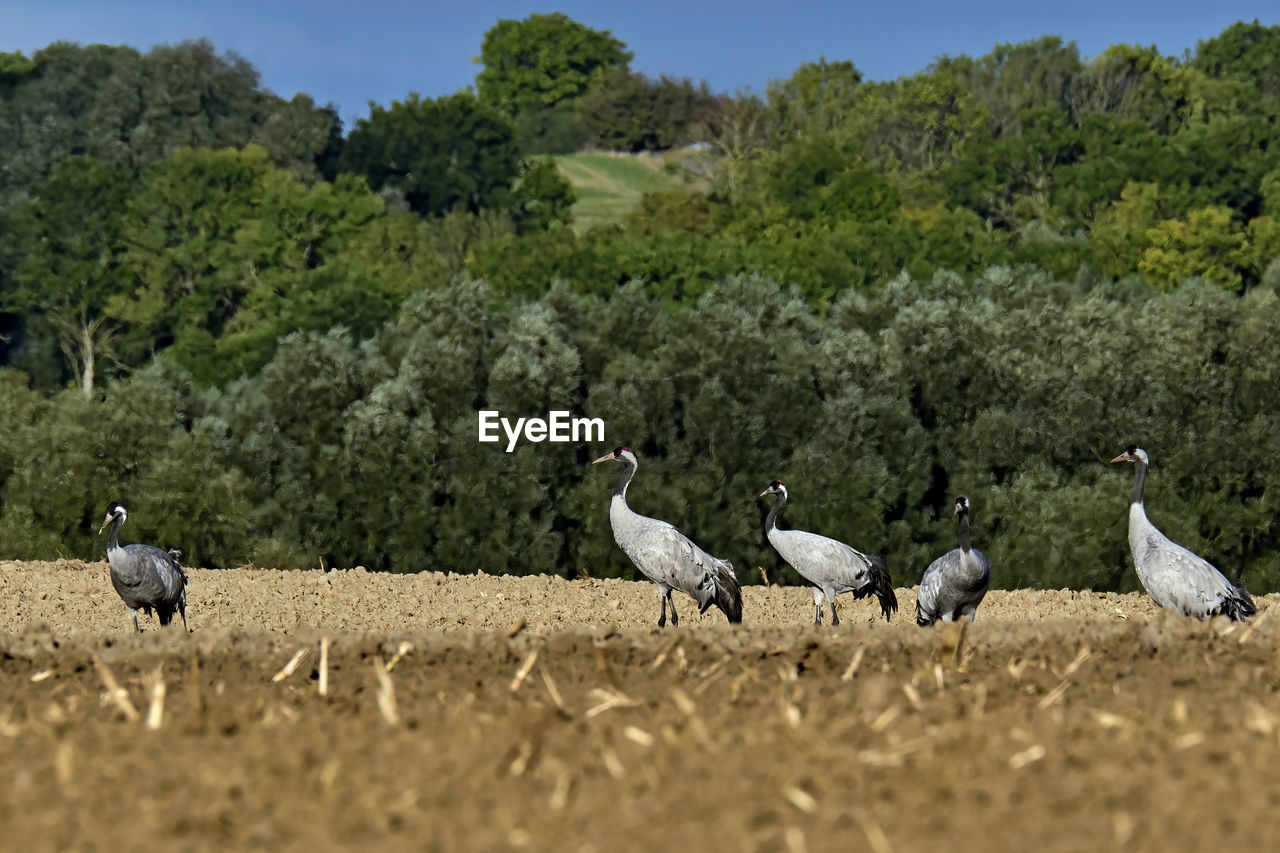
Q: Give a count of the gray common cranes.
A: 5